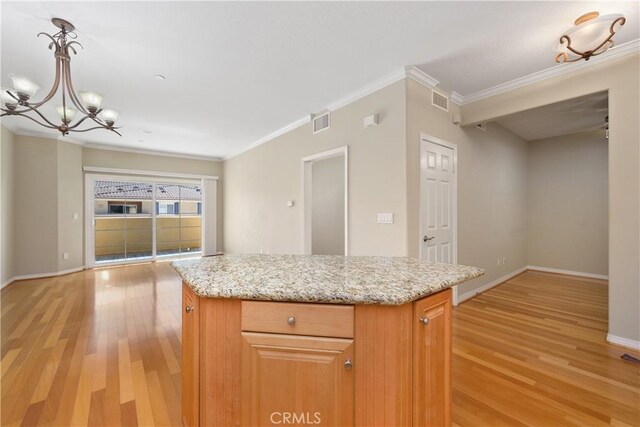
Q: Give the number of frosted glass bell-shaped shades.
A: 5